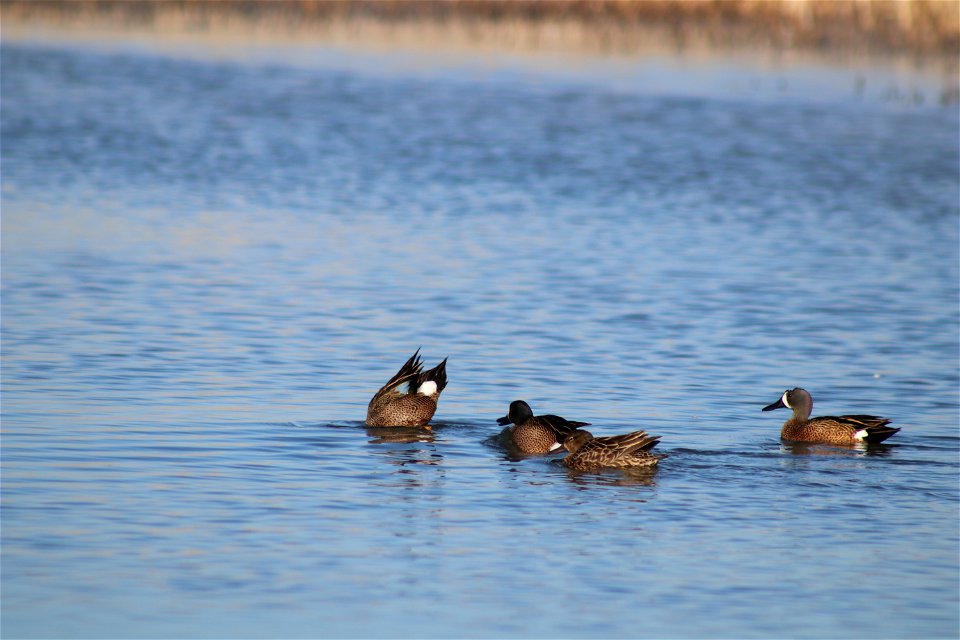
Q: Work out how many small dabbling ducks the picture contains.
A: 4